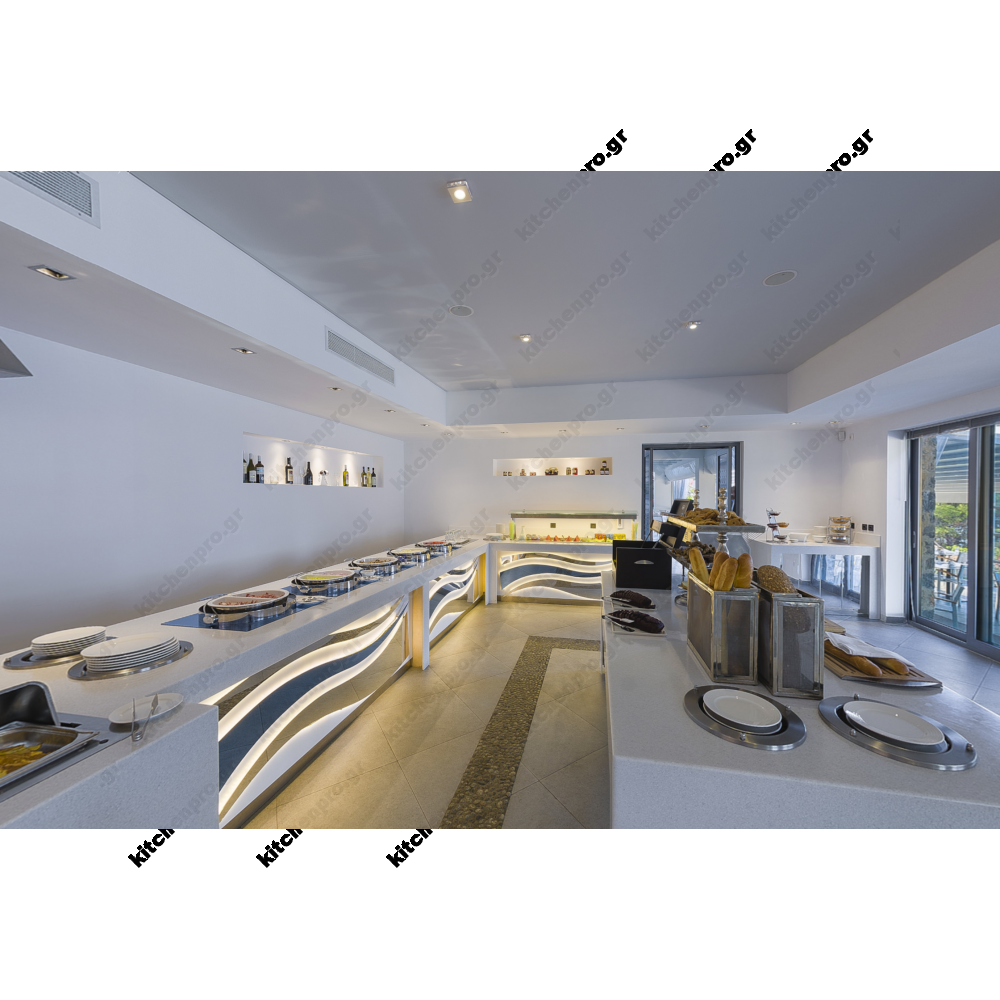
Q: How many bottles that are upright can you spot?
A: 9